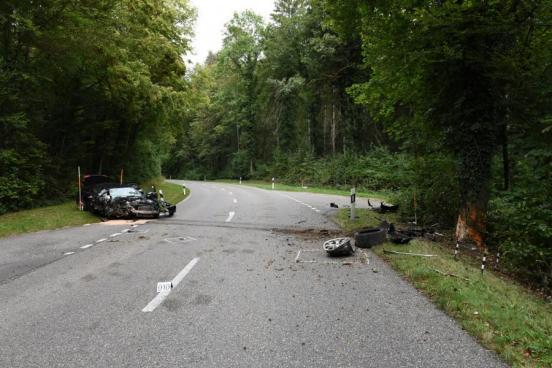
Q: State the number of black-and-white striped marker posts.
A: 3